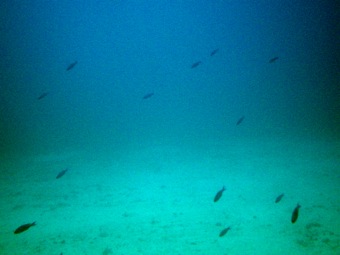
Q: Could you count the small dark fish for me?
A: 13